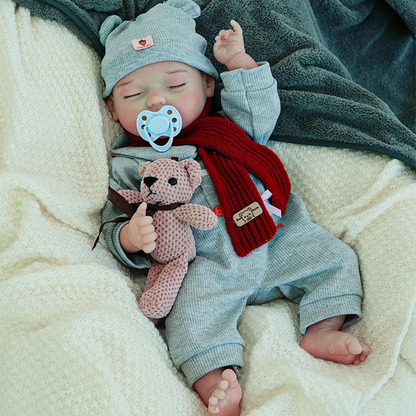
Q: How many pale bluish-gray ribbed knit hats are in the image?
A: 1